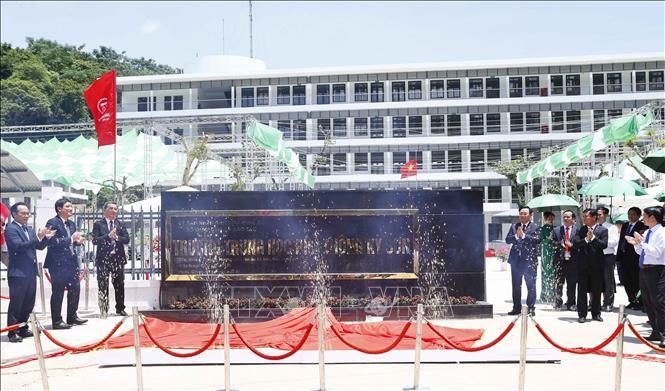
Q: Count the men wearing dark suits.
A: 7